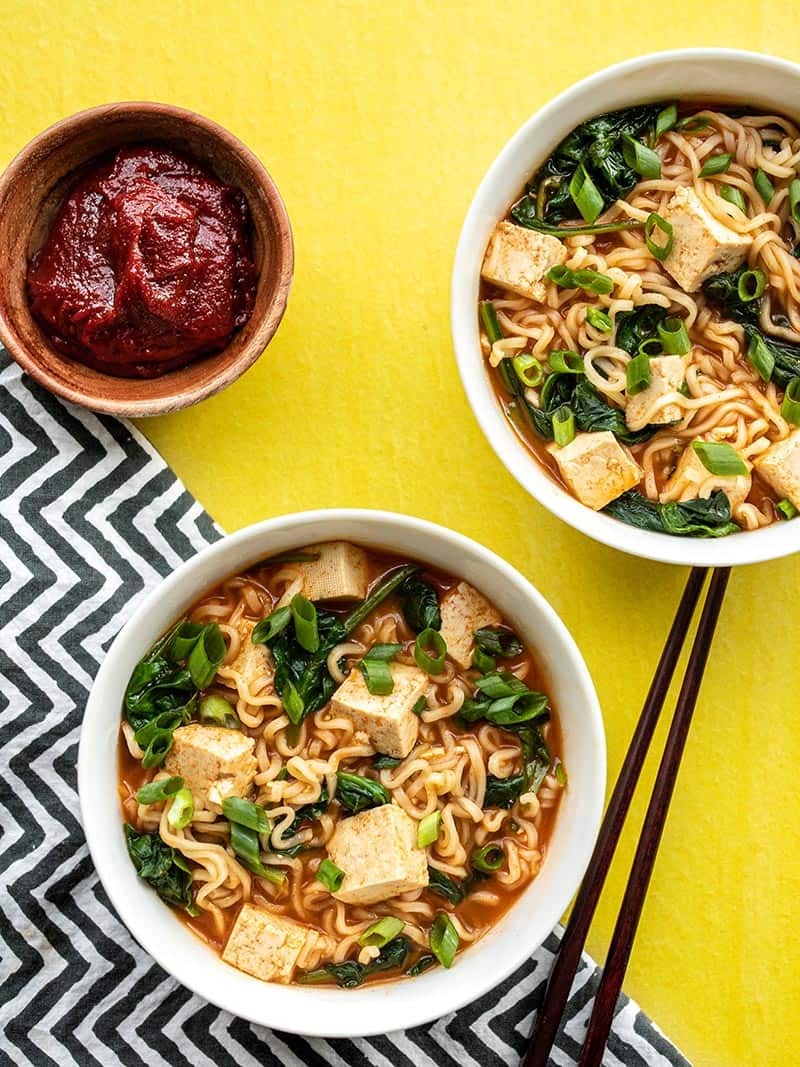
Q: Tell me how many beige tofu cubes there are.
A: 13